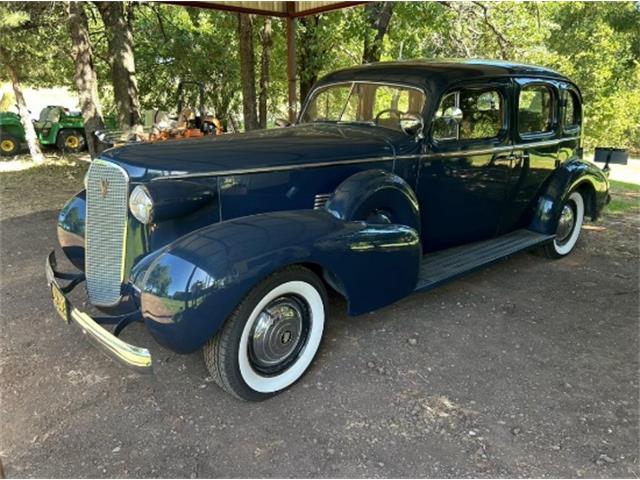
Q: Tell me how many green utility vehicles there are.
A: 1